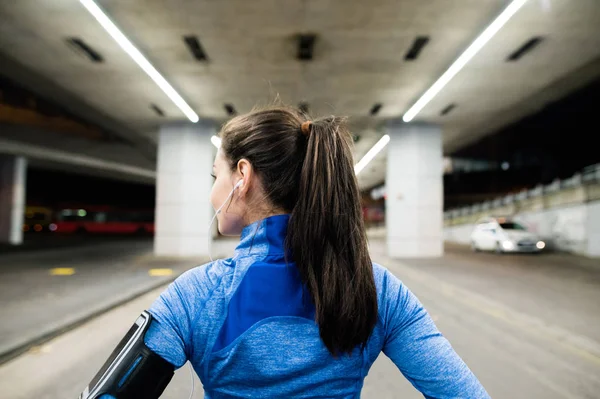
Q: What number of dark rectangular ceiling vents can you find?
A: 10